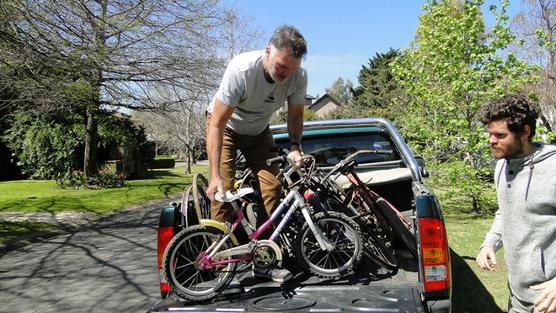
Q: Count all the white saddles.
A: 1